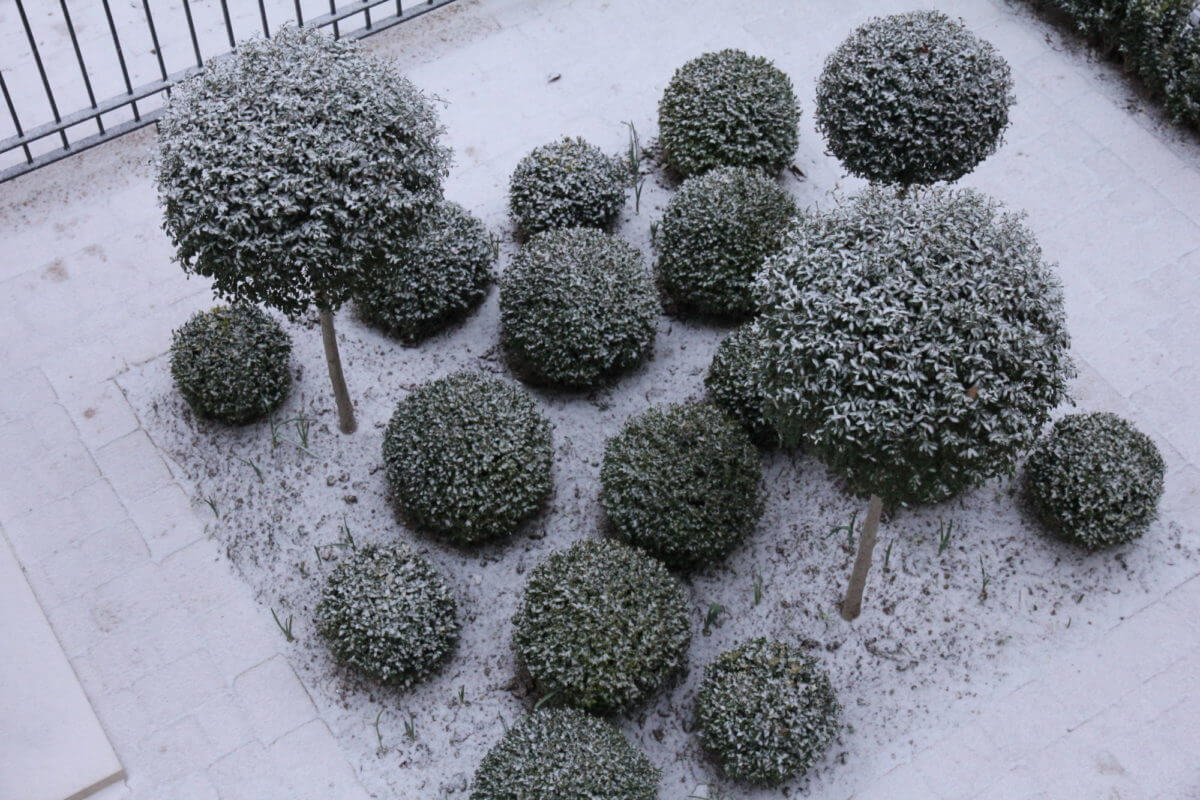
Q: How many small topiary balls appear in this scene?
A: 14